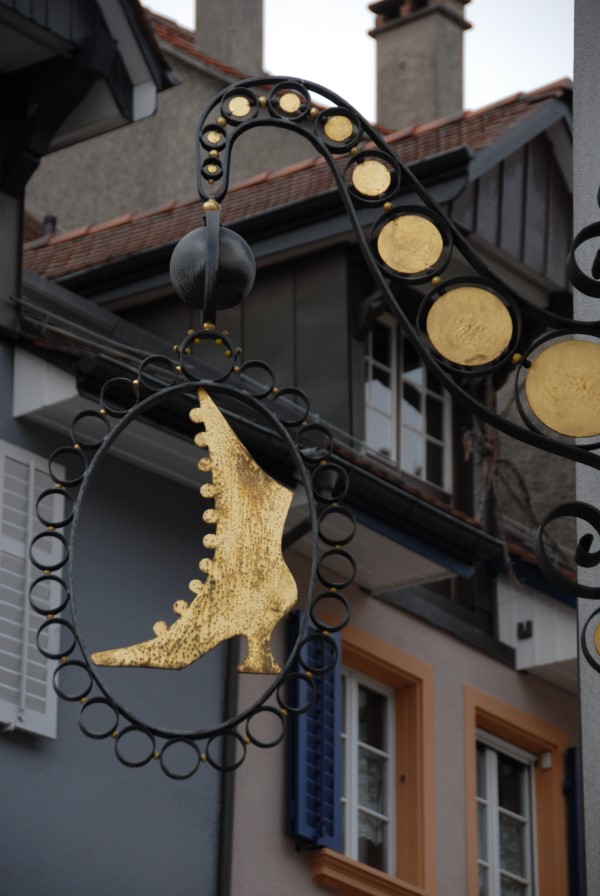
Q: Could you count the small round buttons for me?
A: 10